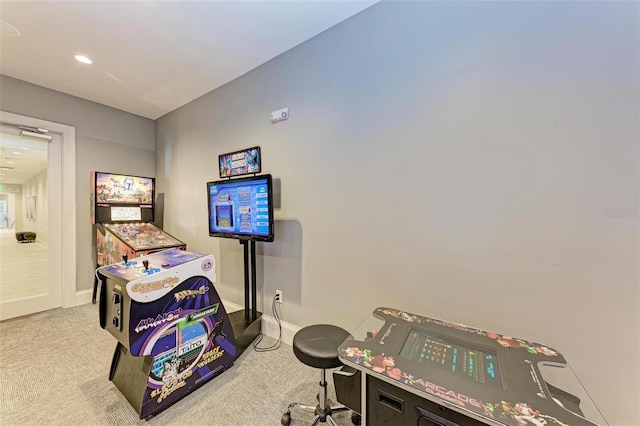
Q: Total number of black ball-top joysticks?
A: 2